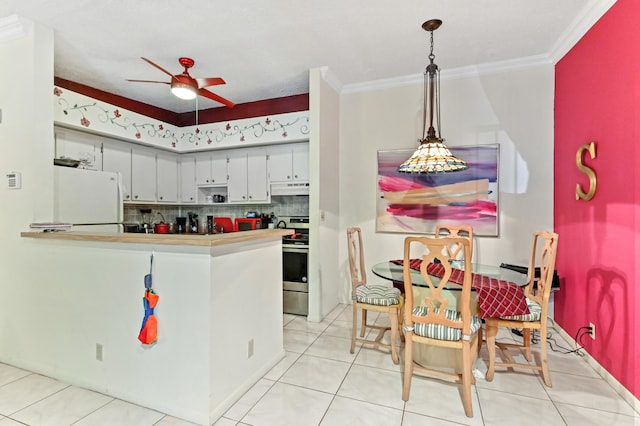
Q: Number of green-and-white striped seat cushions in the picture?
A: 3